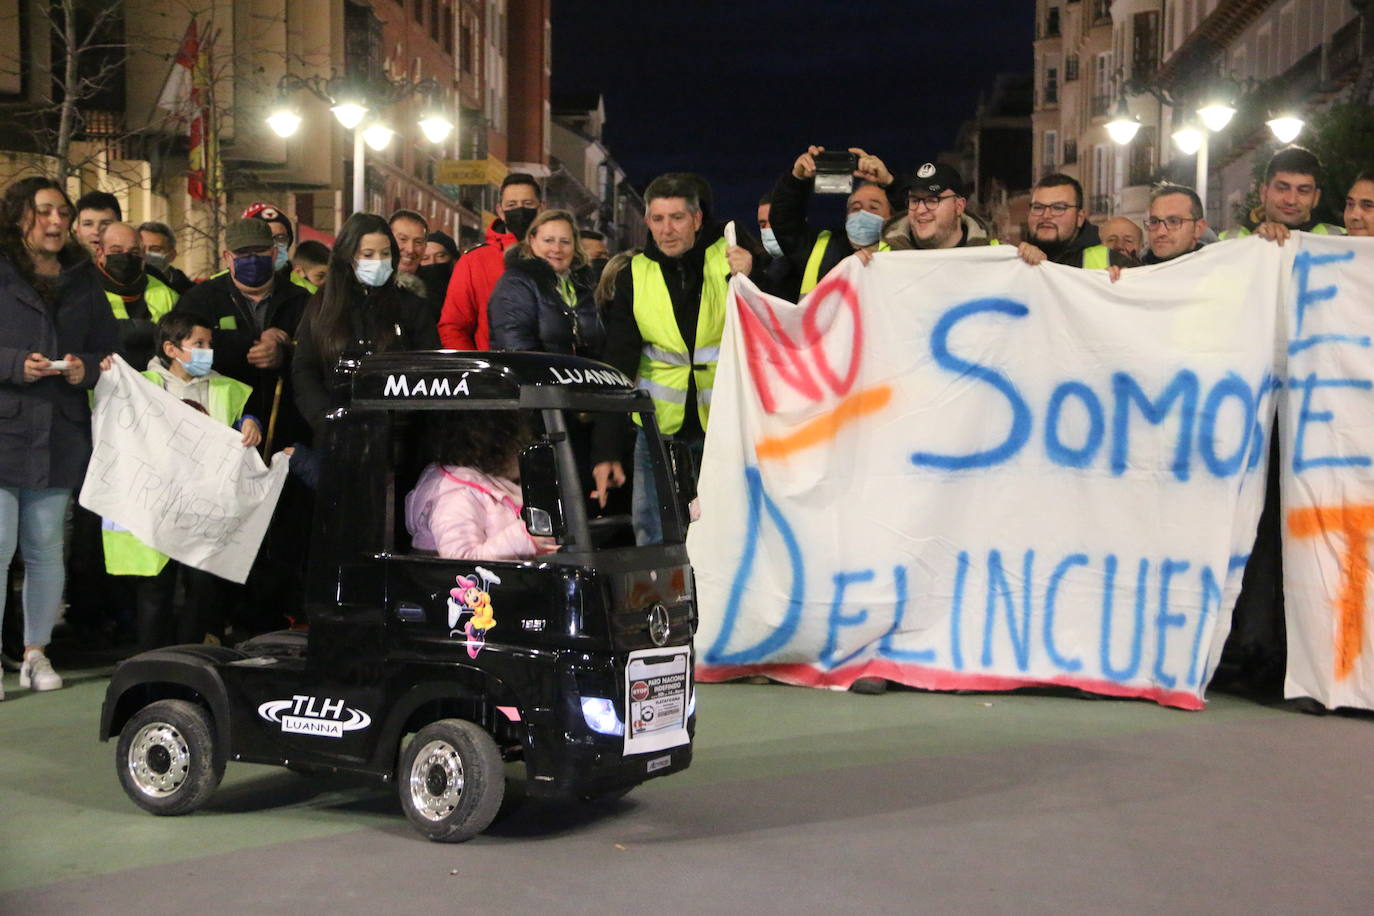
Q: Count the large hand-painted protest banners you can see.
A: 2